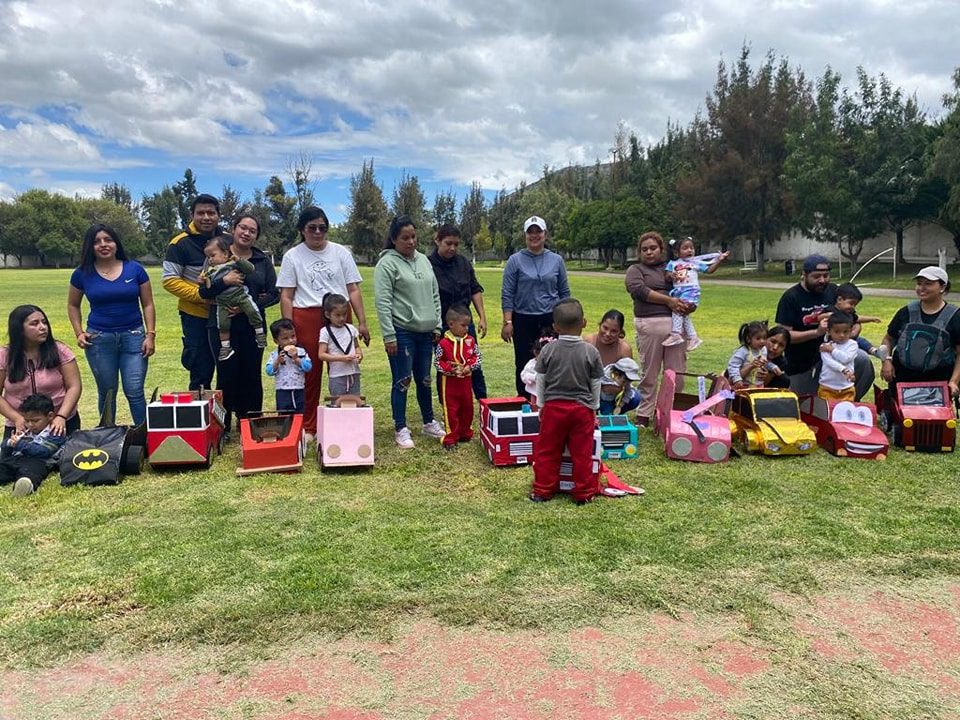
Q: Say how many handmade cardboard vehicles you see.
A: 11